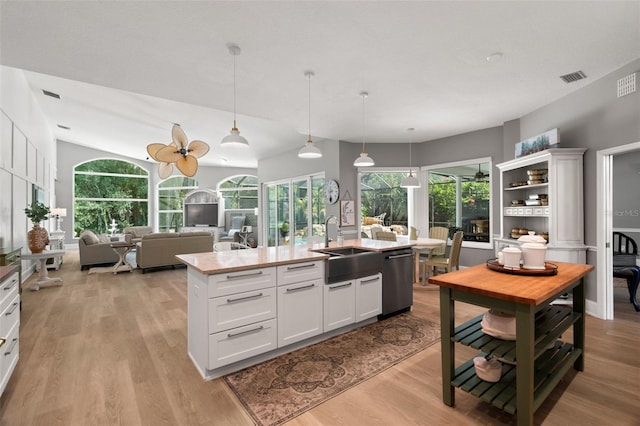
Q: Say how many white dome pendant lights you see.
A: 4